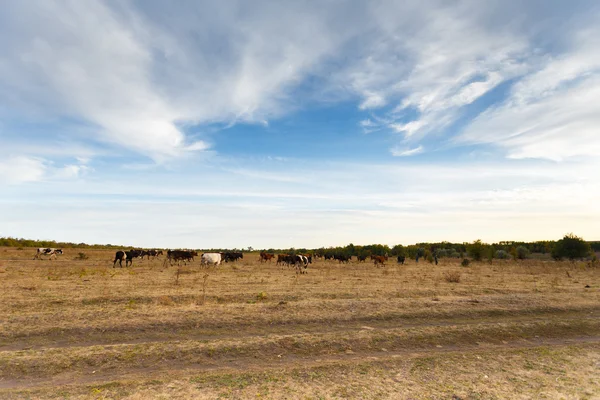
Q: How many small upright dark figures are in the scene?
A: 2